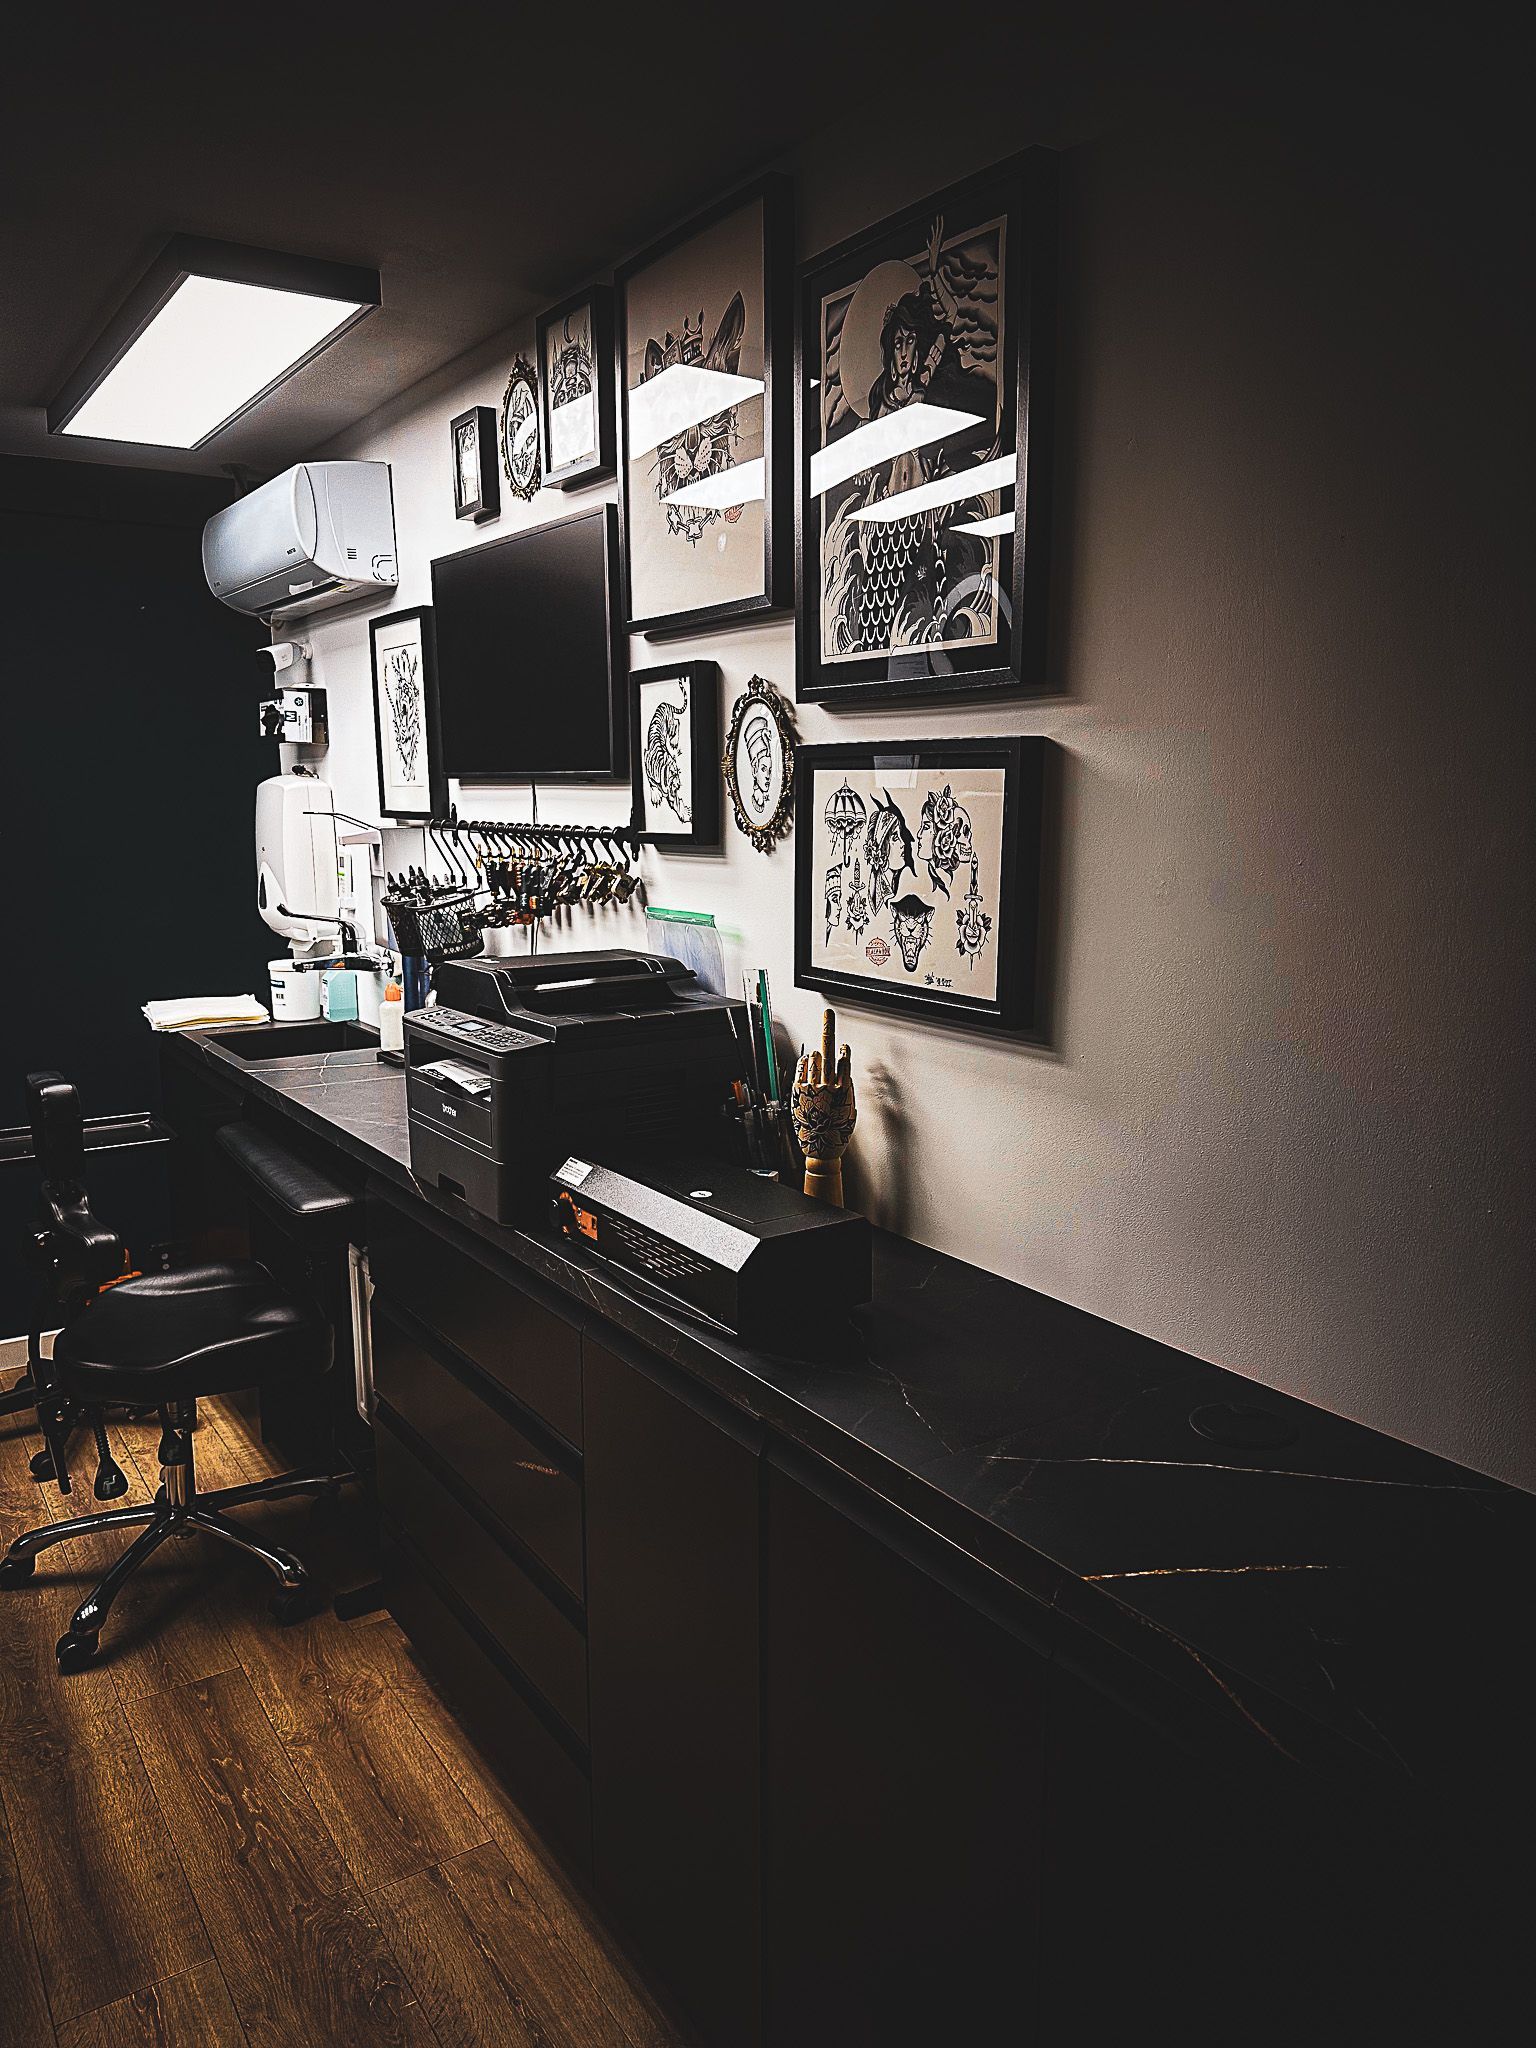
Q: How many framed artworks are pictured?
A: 9